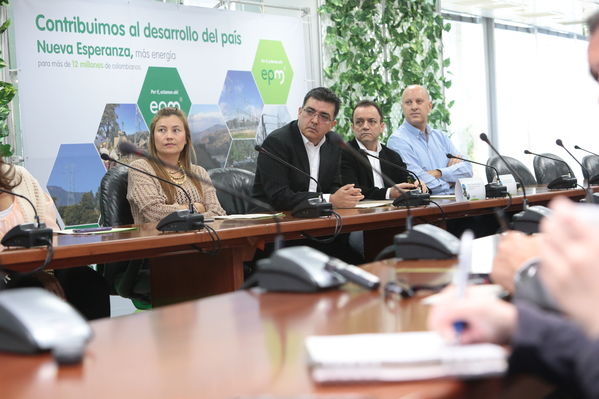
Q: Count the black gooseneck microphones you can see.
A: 11